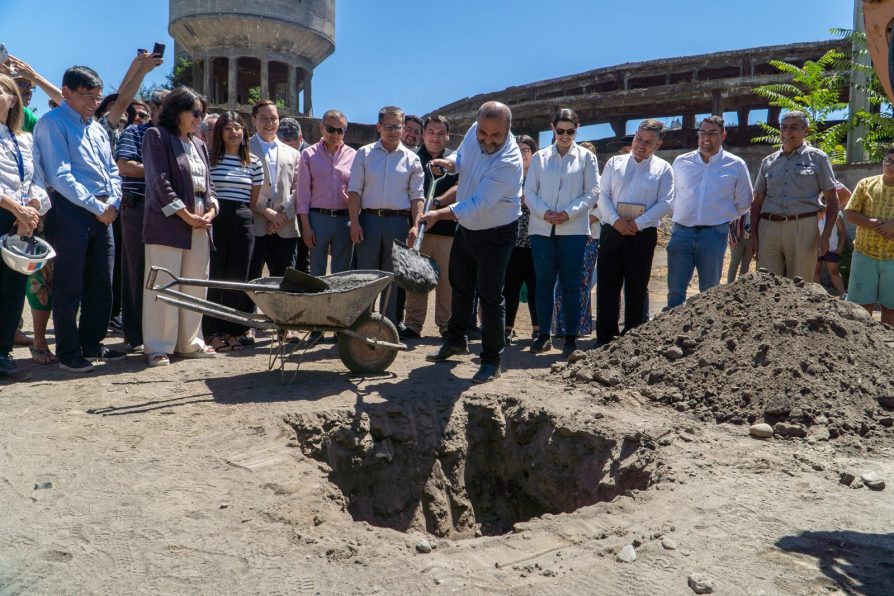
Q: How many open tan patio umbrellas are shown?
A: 0